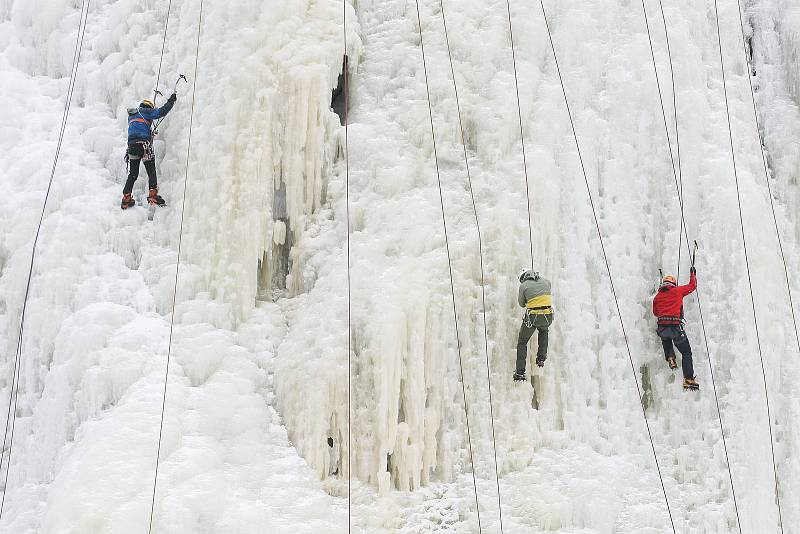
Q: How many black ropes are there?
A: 13